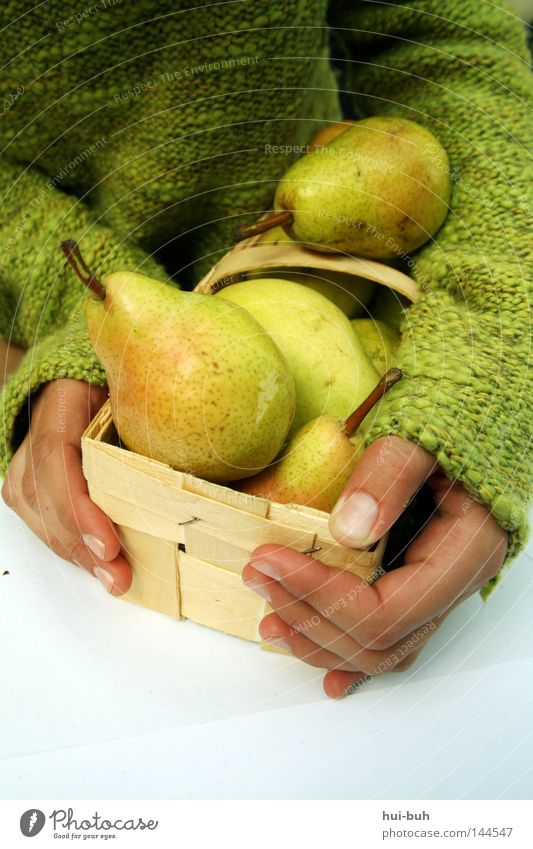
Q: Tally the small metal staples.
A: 2